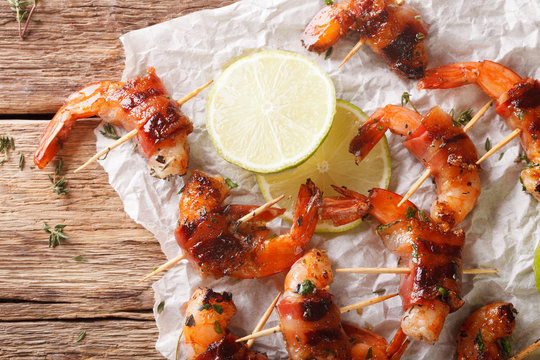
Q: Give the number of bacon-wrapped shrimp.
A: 9